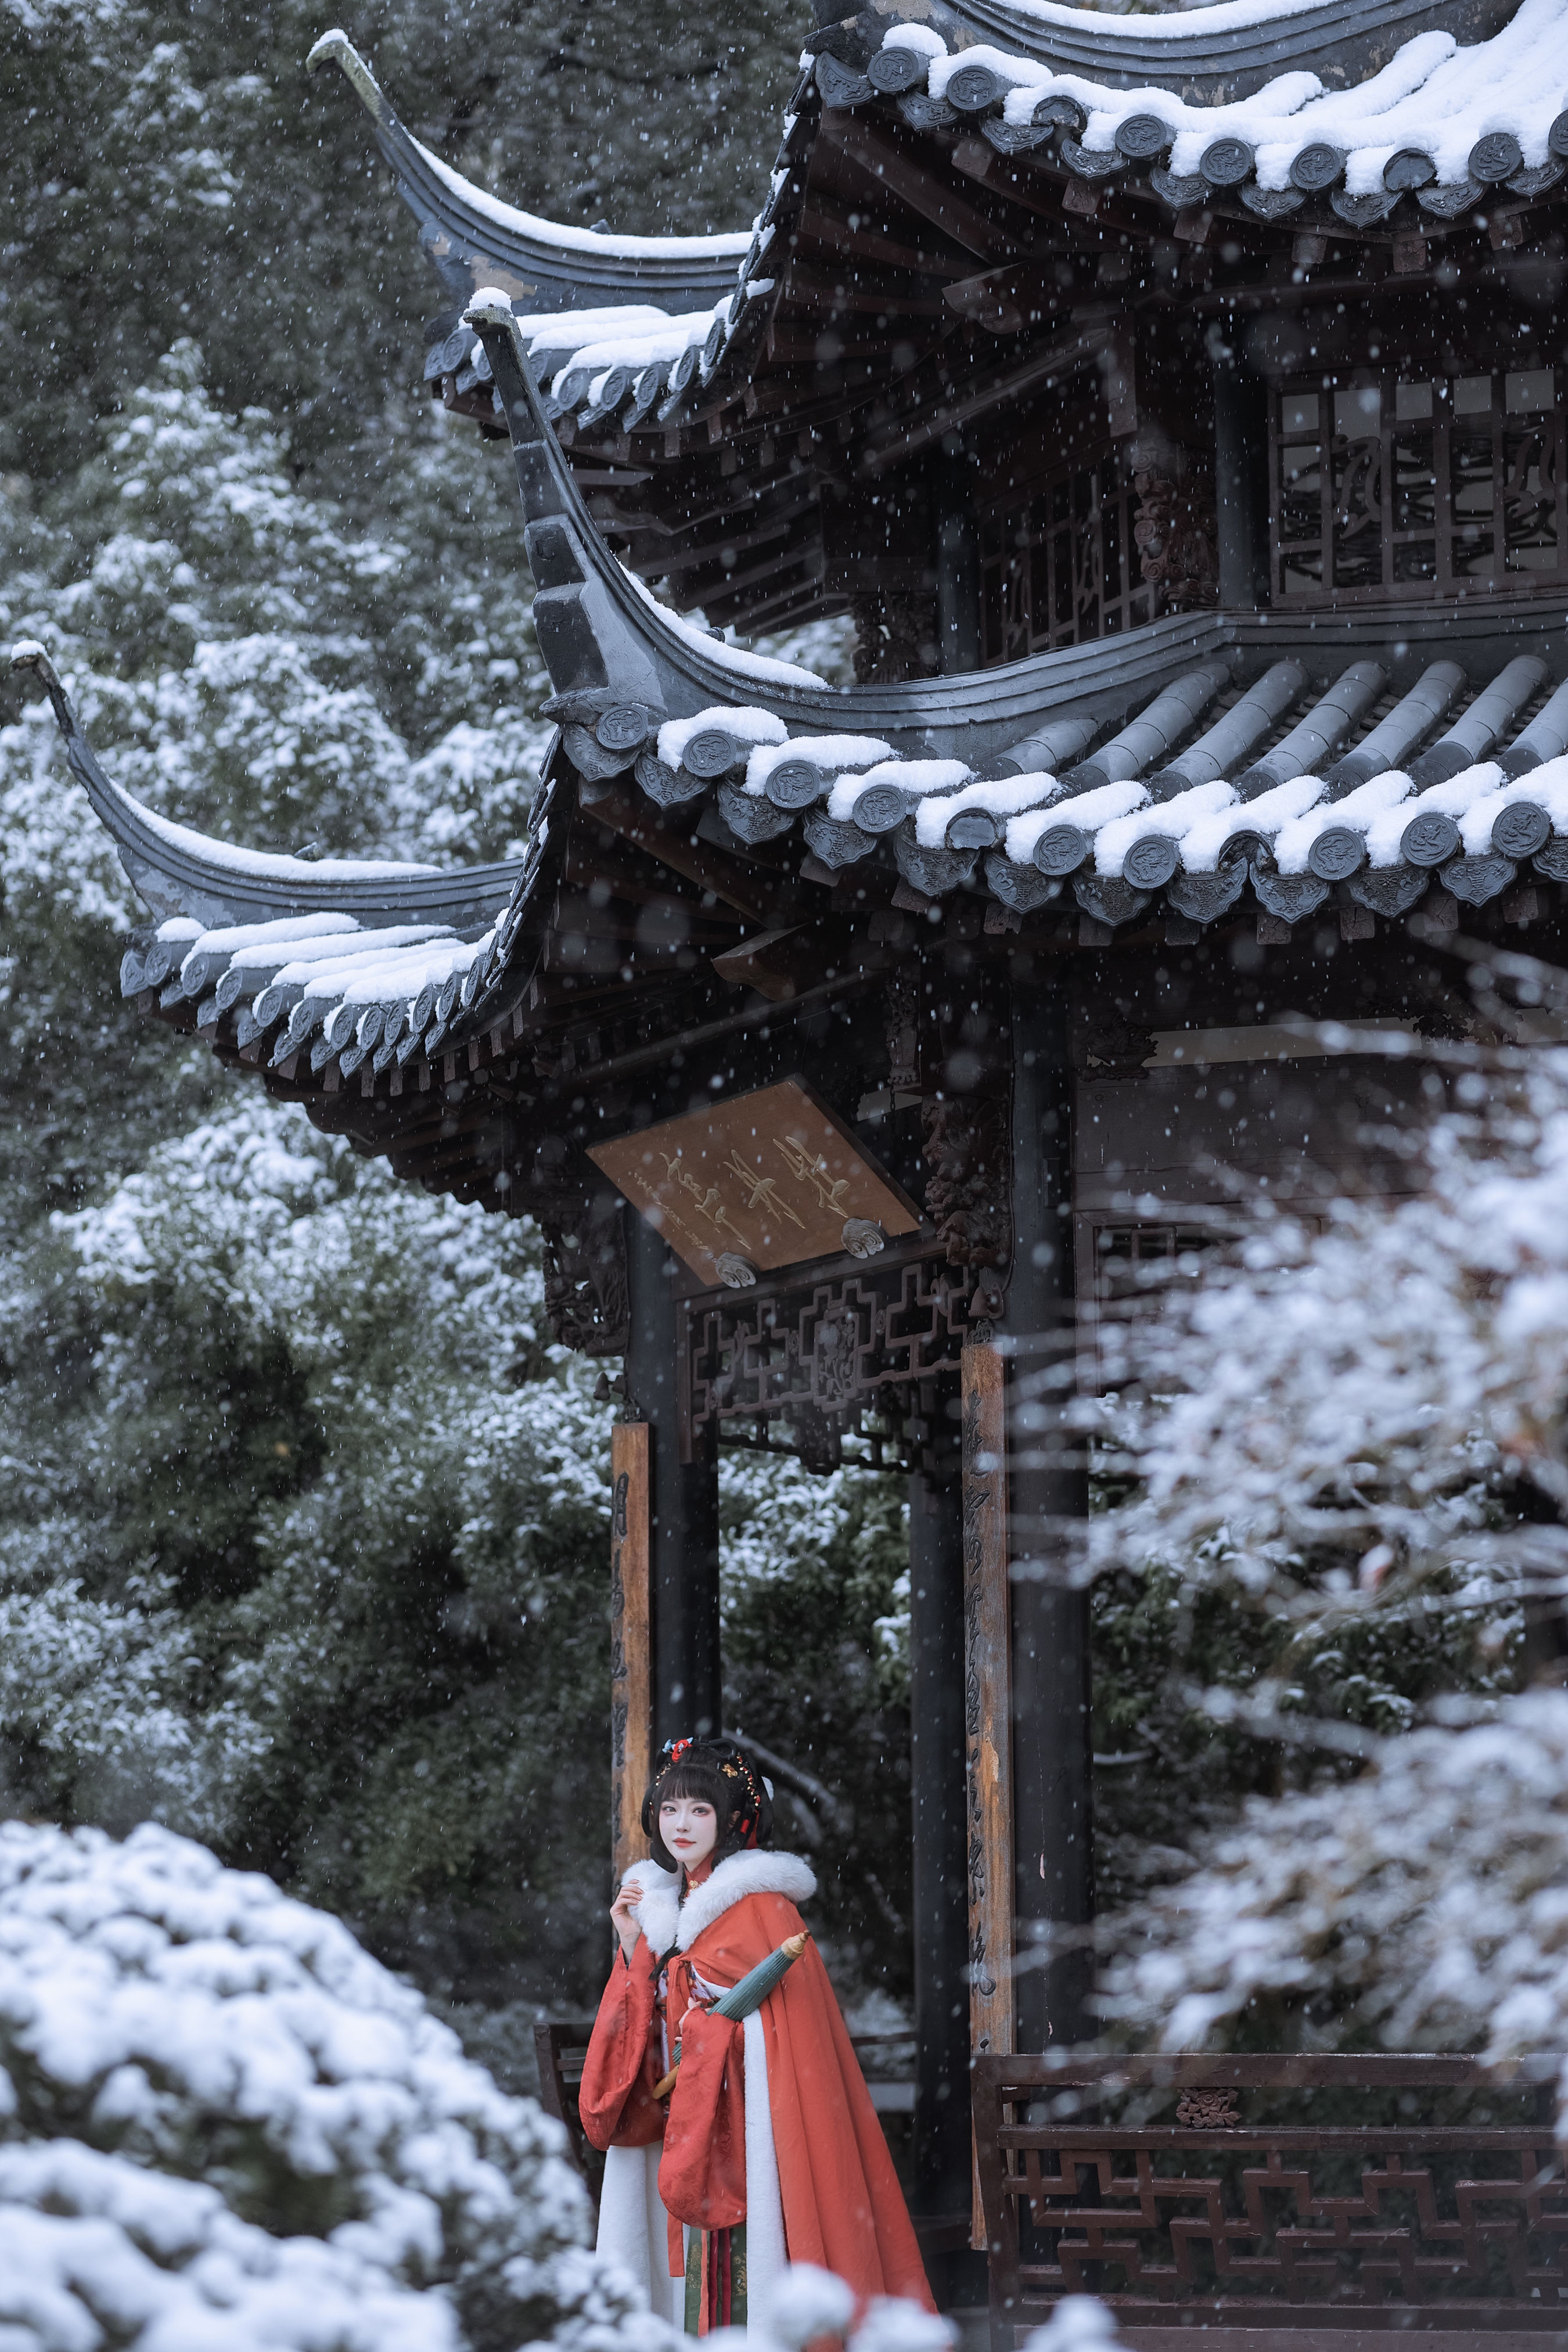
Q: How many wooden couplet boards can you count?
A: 2